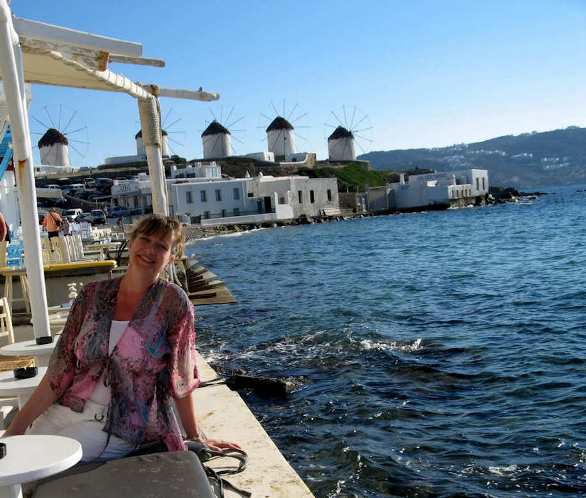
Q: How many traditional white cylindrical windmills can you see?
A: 5